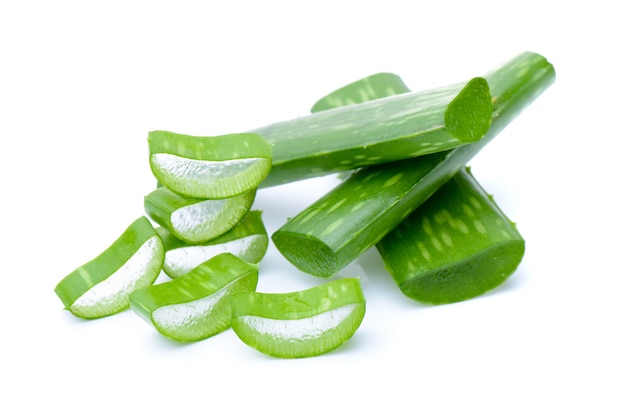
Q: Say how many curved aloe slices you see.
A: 6